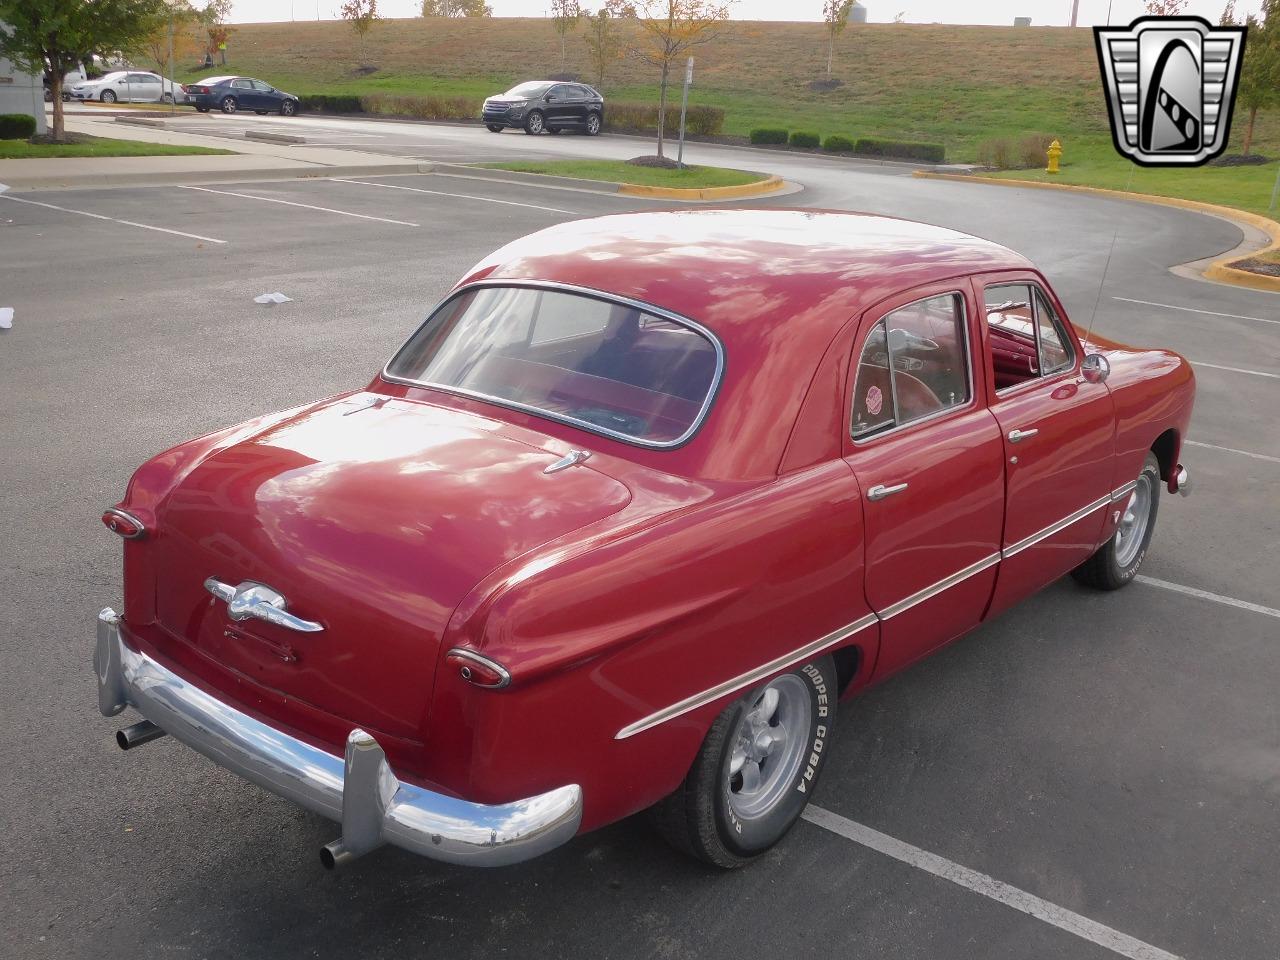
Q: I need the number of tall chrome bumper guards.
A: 2